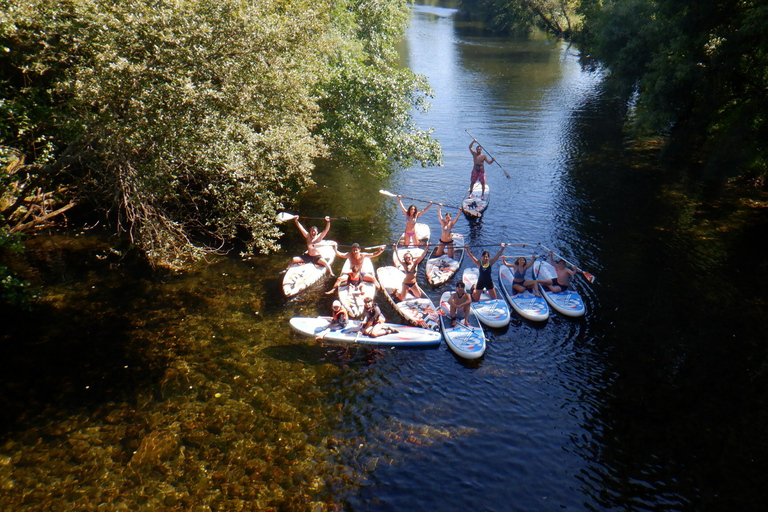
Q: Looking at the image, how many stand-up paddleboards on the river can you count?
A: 11